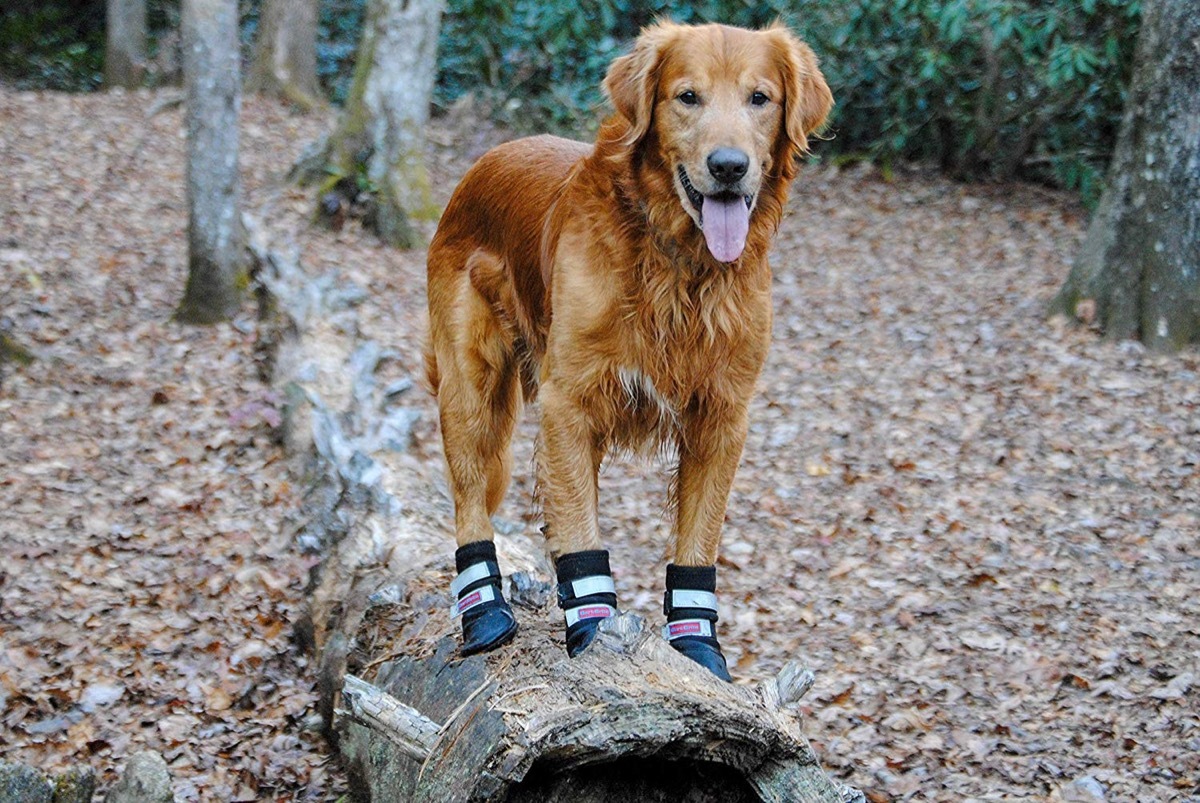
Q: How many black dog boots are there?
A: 3